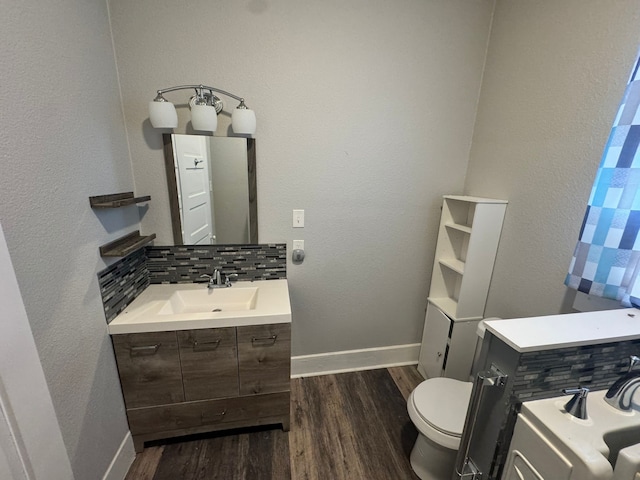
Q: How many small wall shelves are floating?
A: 2